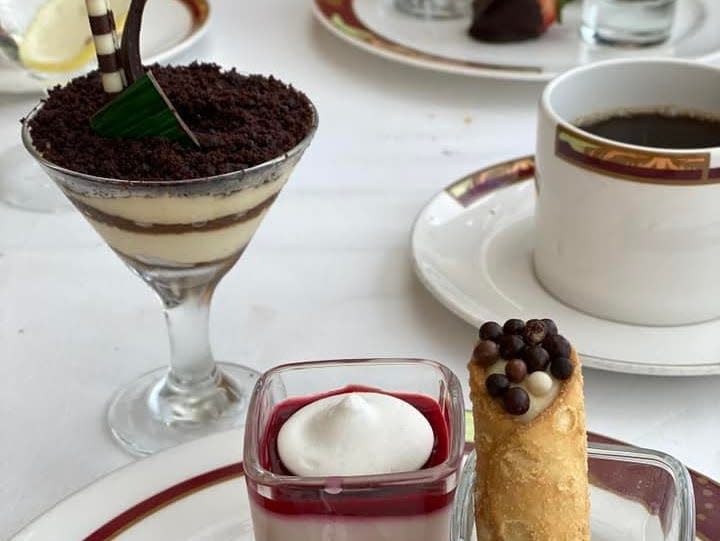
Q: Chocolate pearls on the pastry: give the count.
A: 13